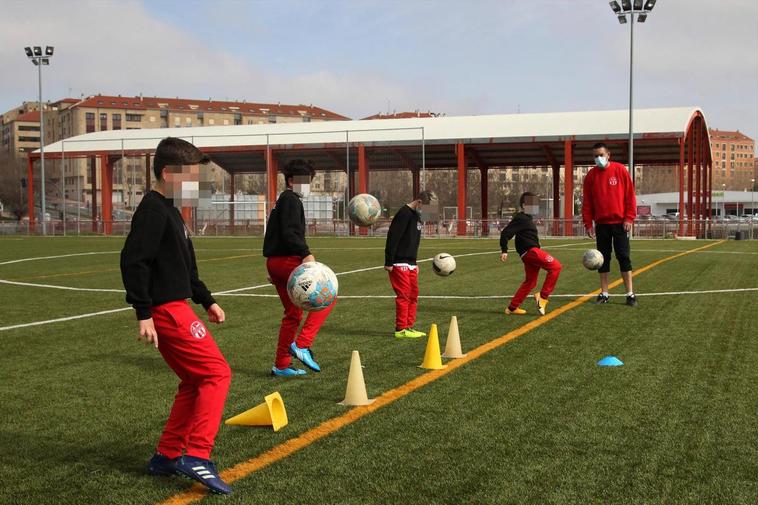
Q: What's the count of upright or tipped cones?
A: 4